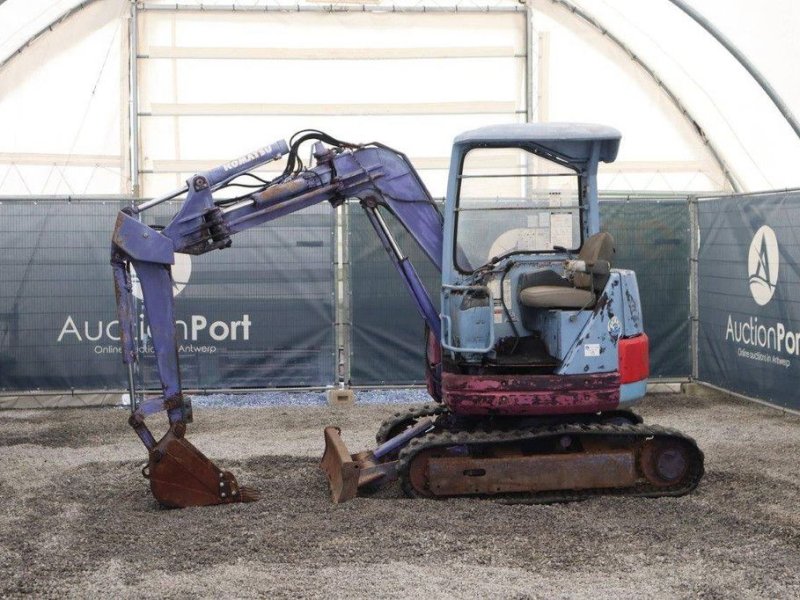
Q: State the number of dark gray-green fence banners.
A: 3